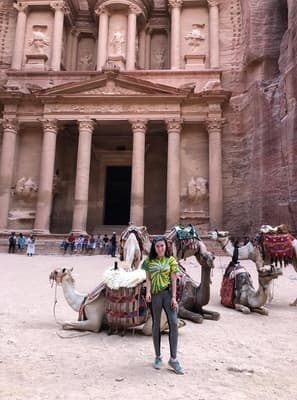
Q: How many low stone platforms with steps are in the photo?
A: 1